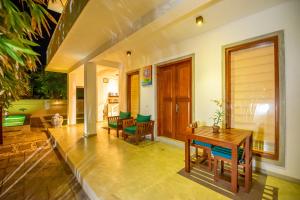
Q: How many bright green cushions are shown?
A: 4